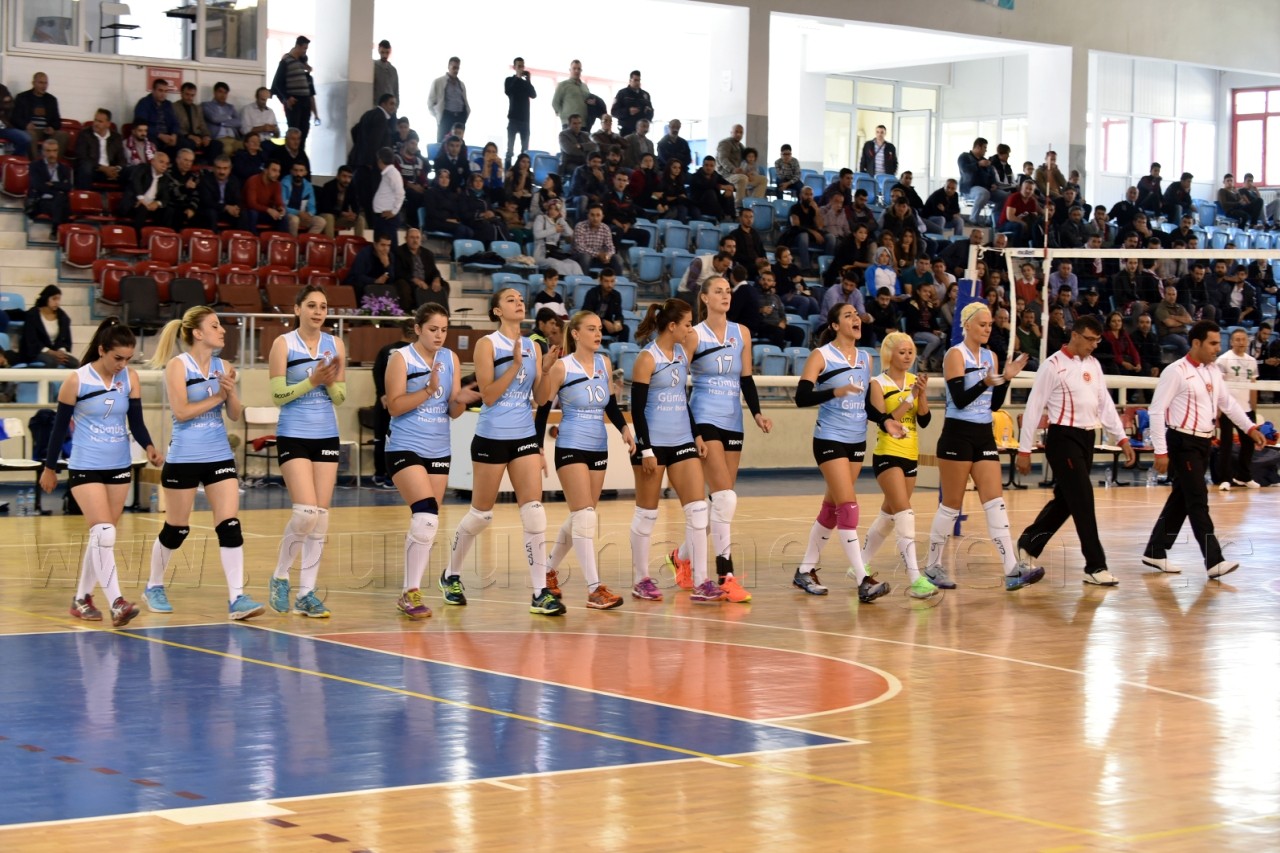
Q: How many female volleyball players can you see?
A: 11